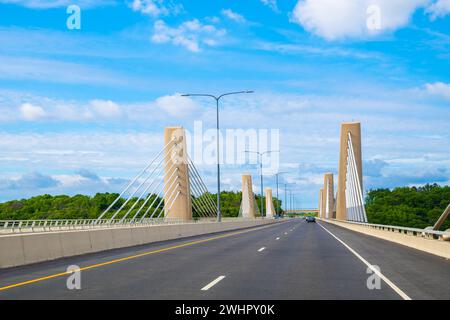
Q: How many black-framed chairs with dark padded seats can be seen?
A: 0